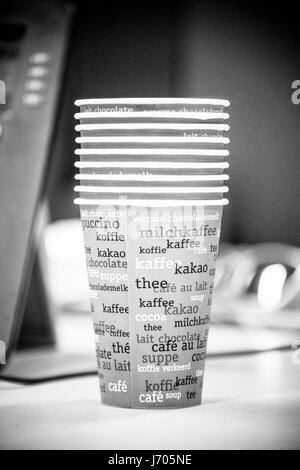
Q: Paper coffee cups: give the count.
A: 9